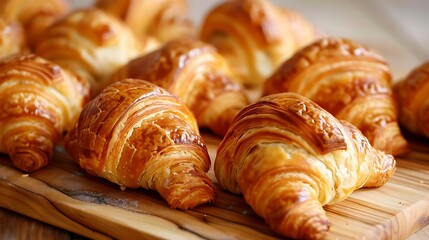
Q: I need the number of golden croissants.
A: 11